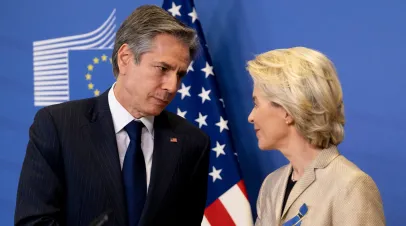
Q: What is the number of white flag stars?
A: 11